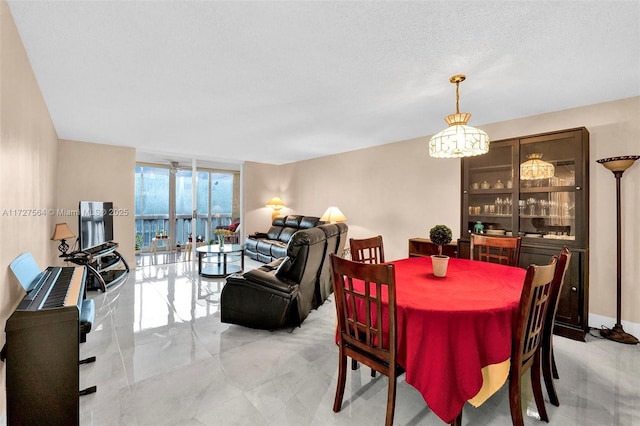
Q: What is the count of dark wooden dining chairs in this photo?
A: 5